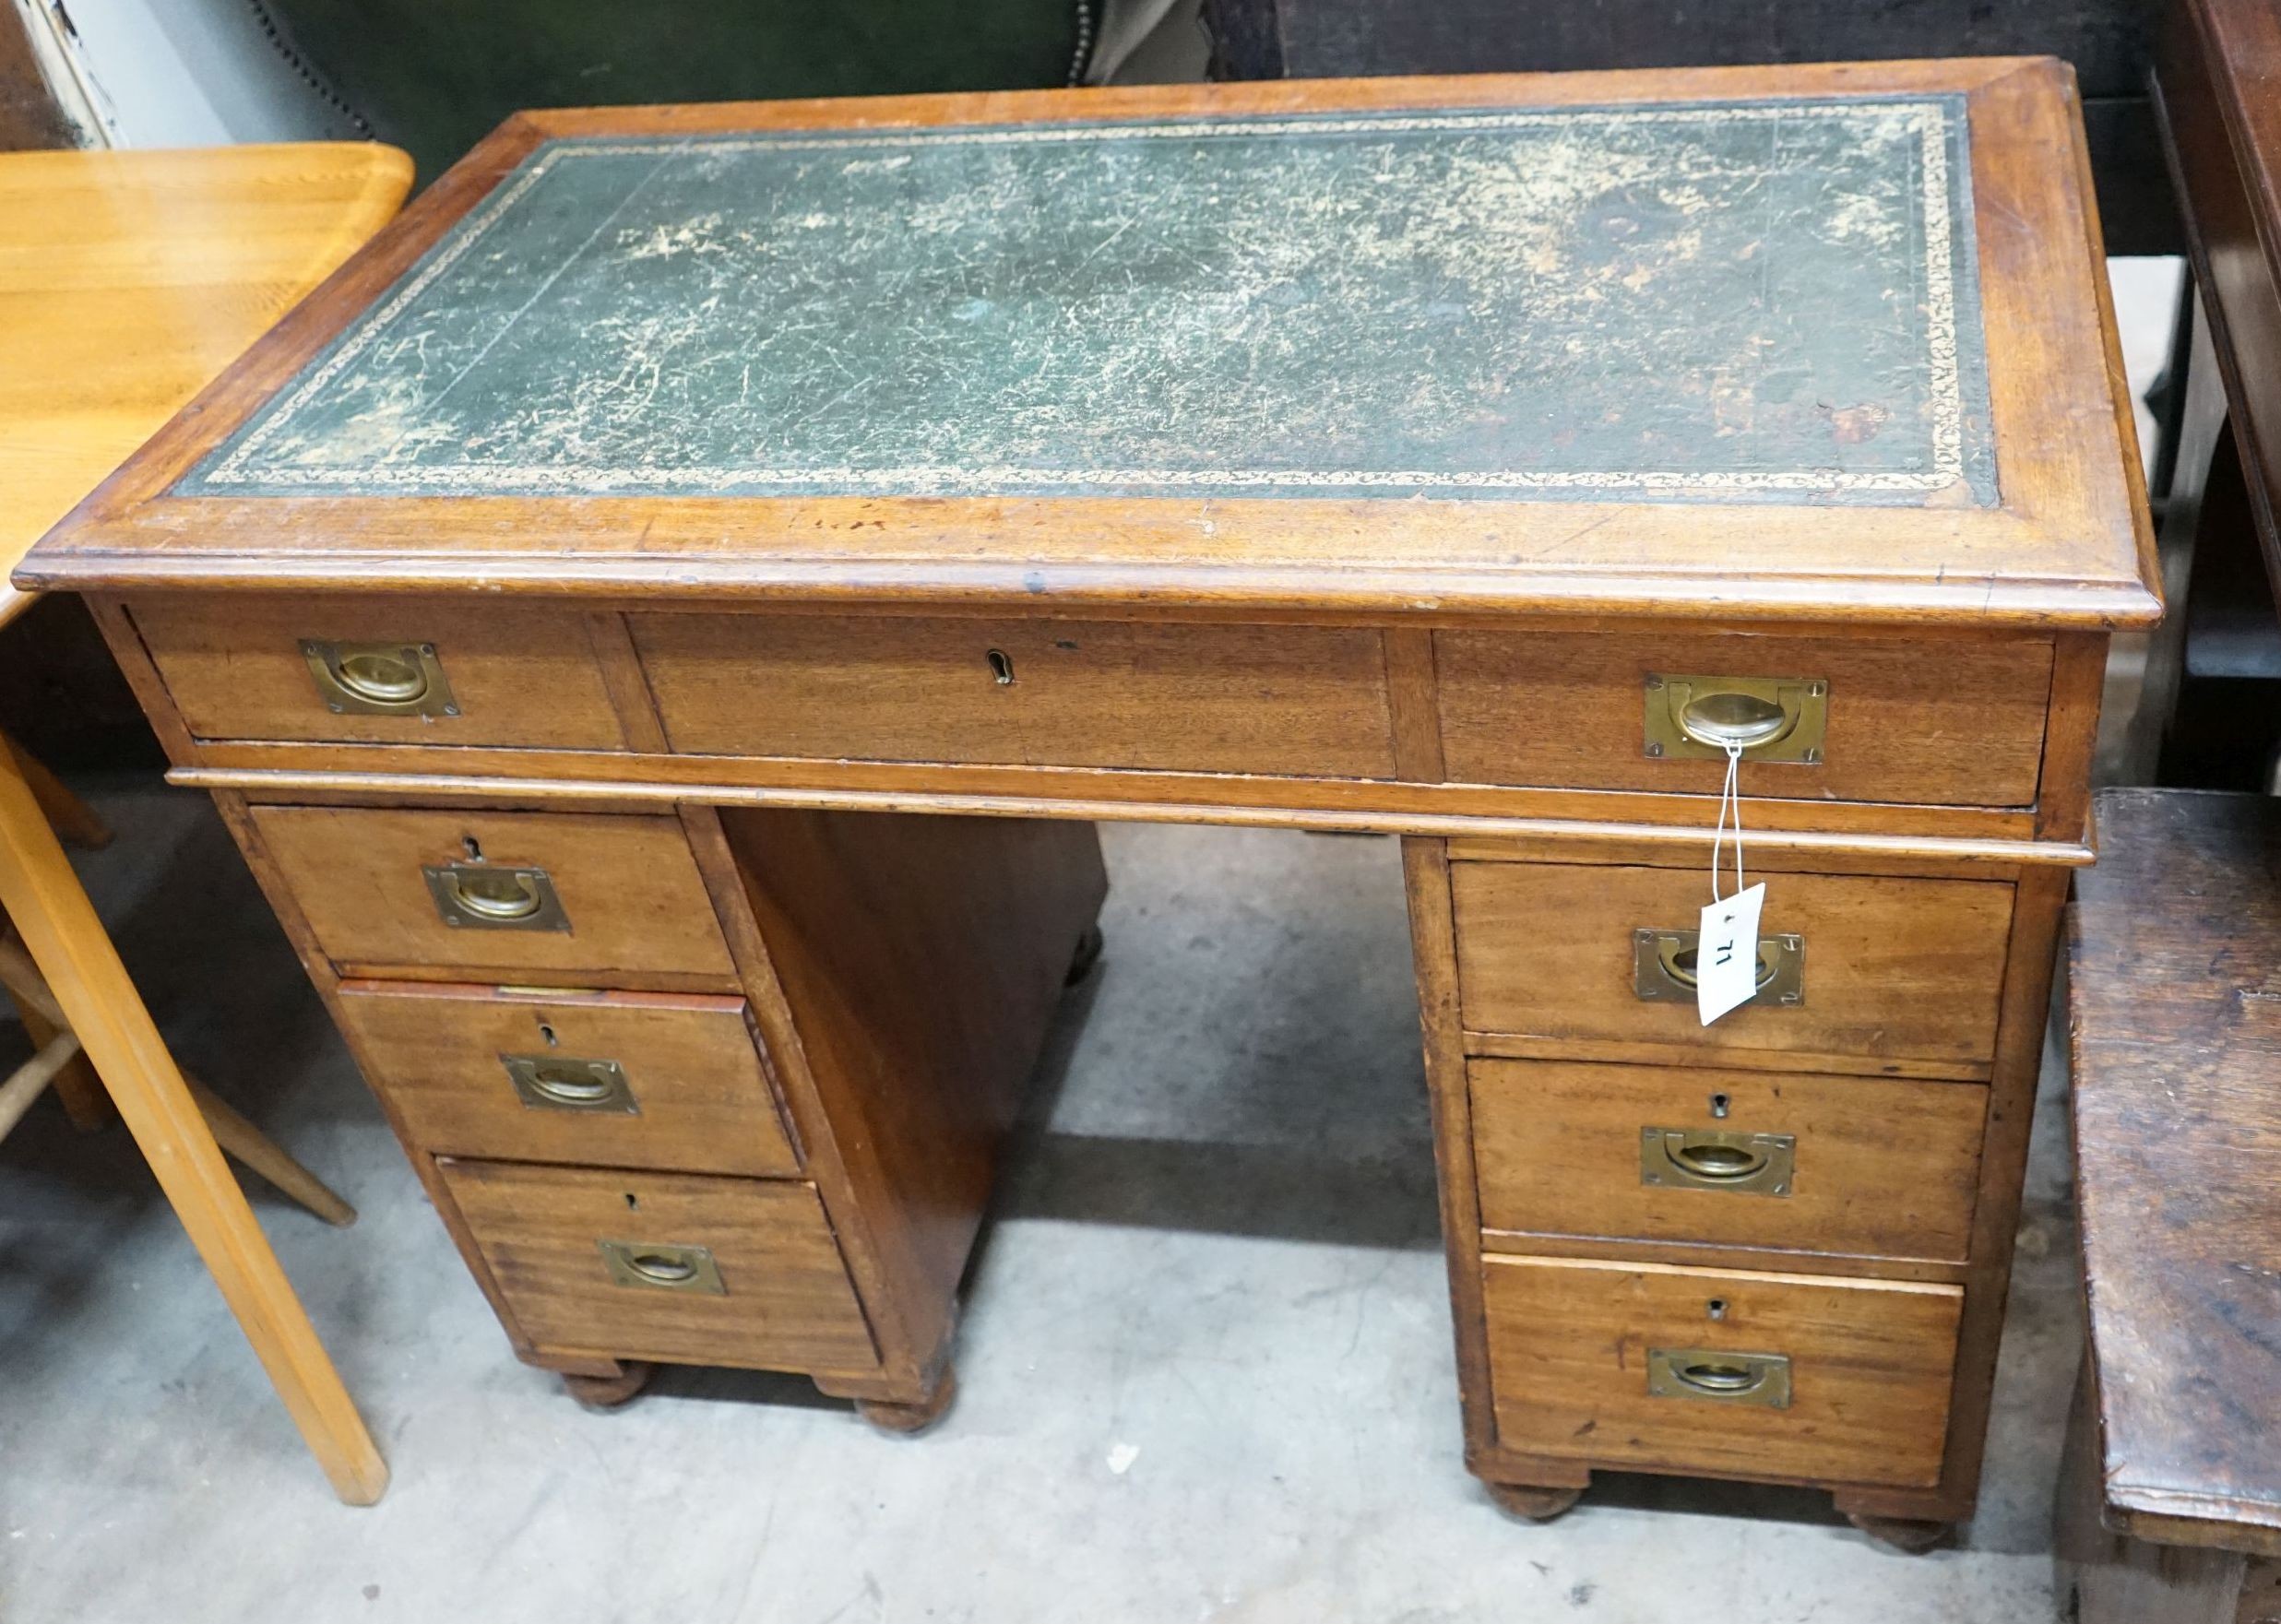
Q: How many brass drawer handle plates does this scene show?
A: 8